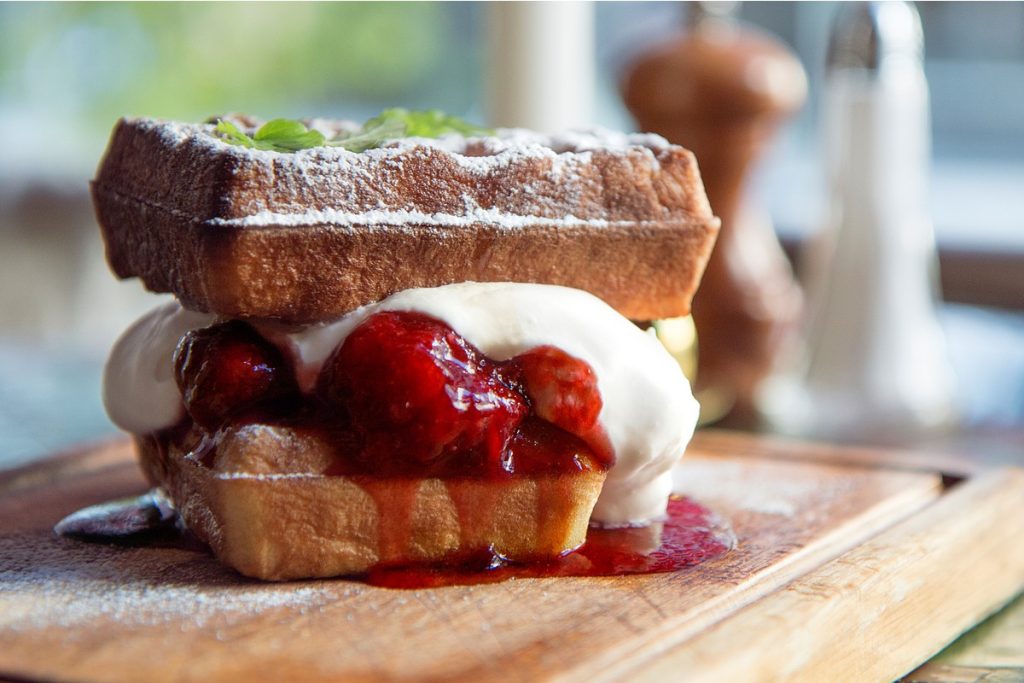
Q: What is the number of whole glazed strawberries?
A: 3